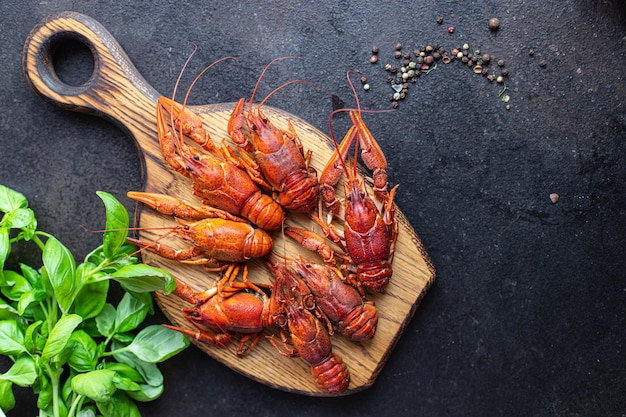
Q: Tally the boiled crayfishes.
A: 7